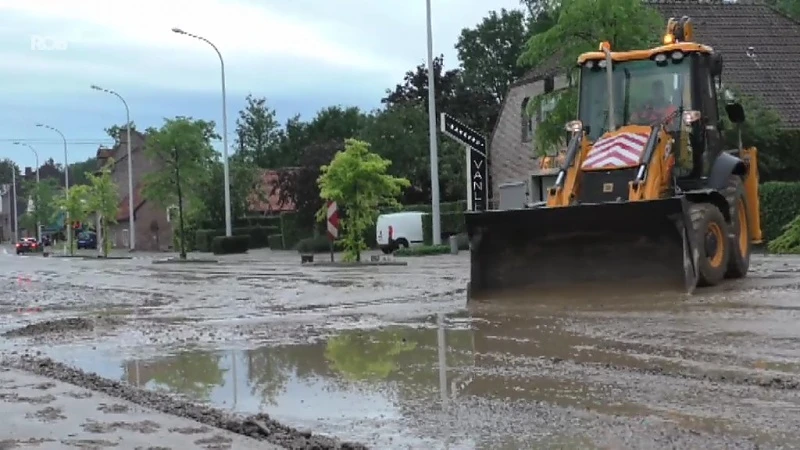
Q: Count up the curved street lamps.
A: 4